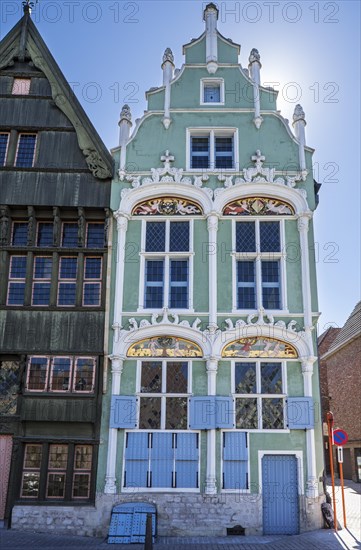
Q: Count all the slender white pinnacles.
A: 5